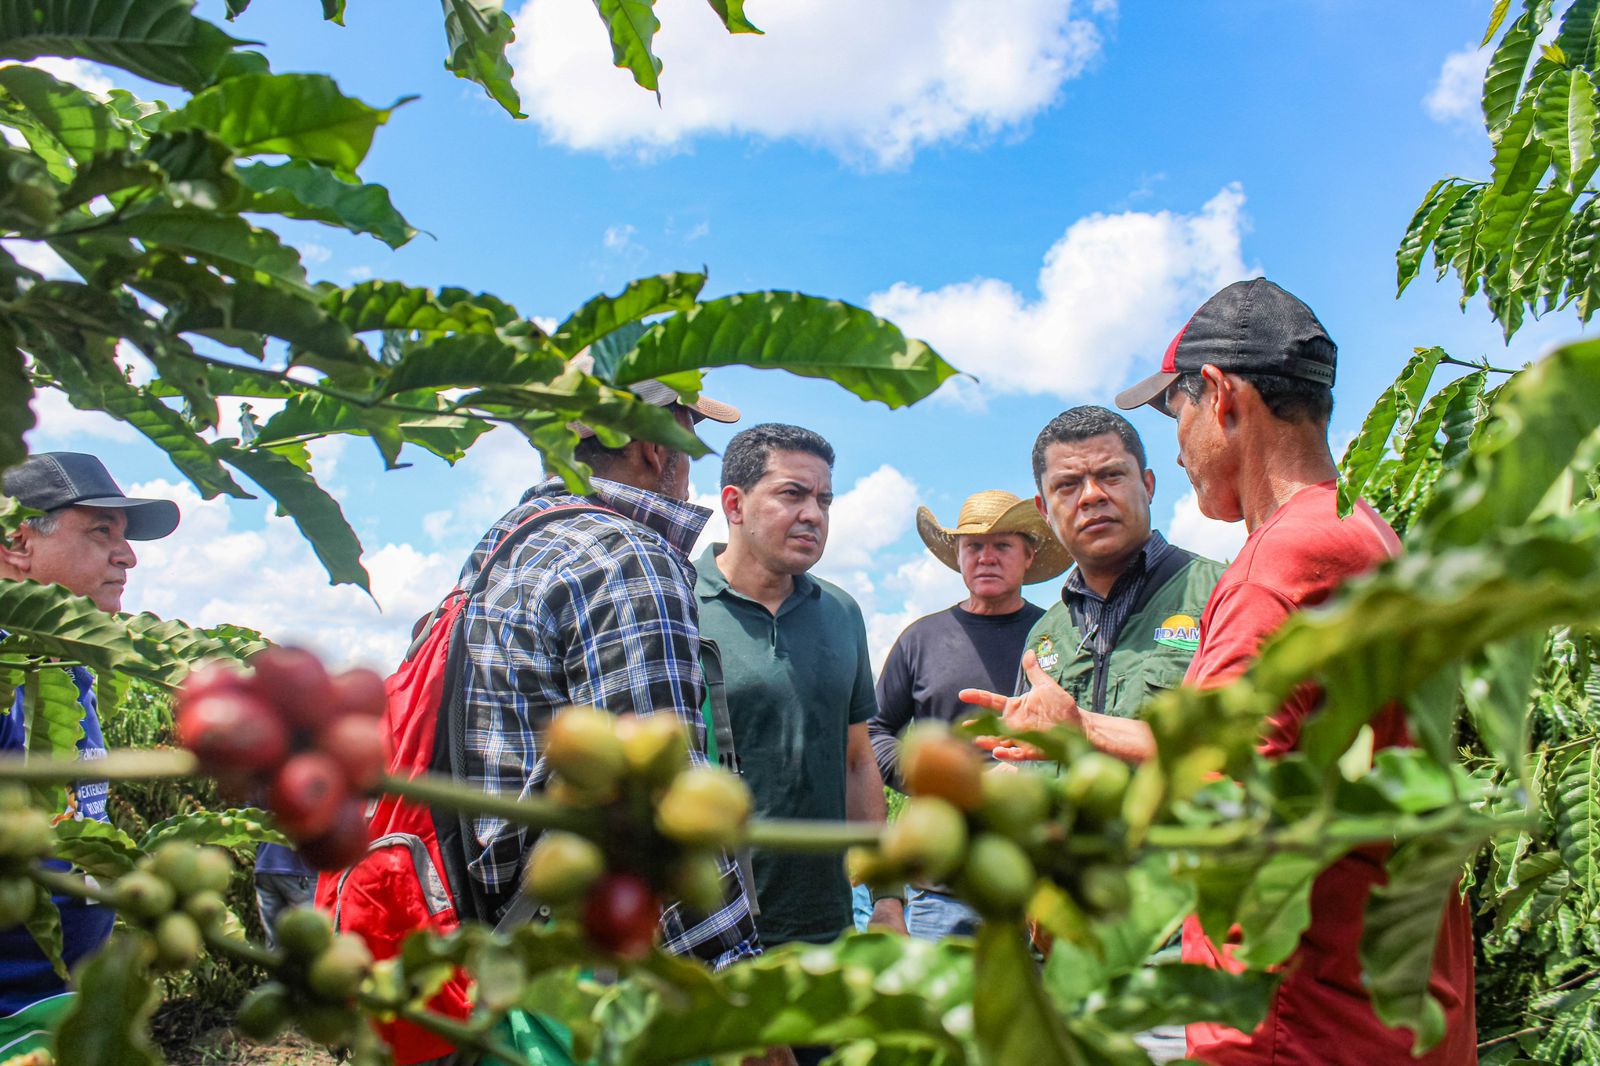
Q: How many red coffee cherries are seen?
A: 8